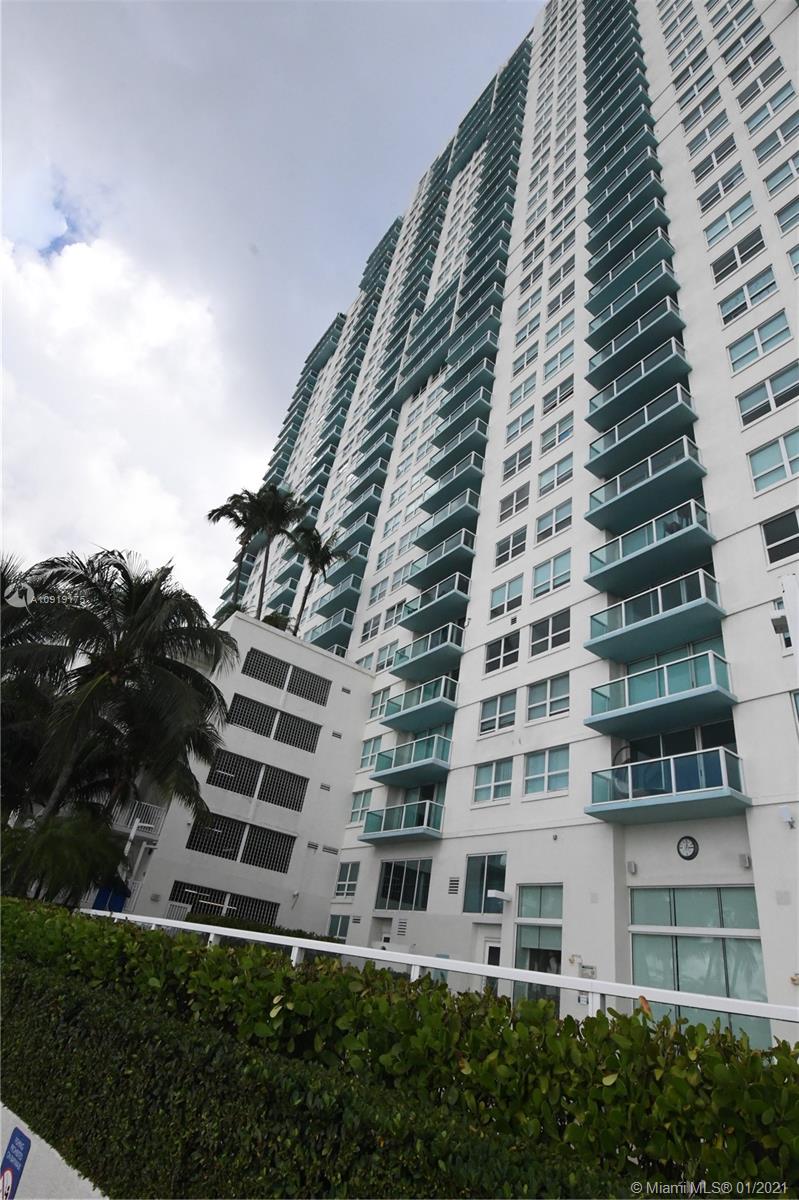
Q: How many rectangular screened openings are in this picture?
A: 10